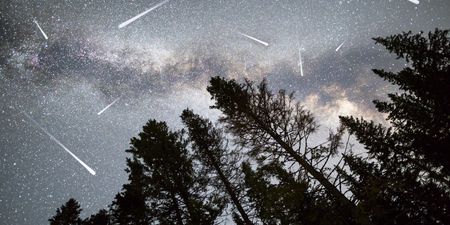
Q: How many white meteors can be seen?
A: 8